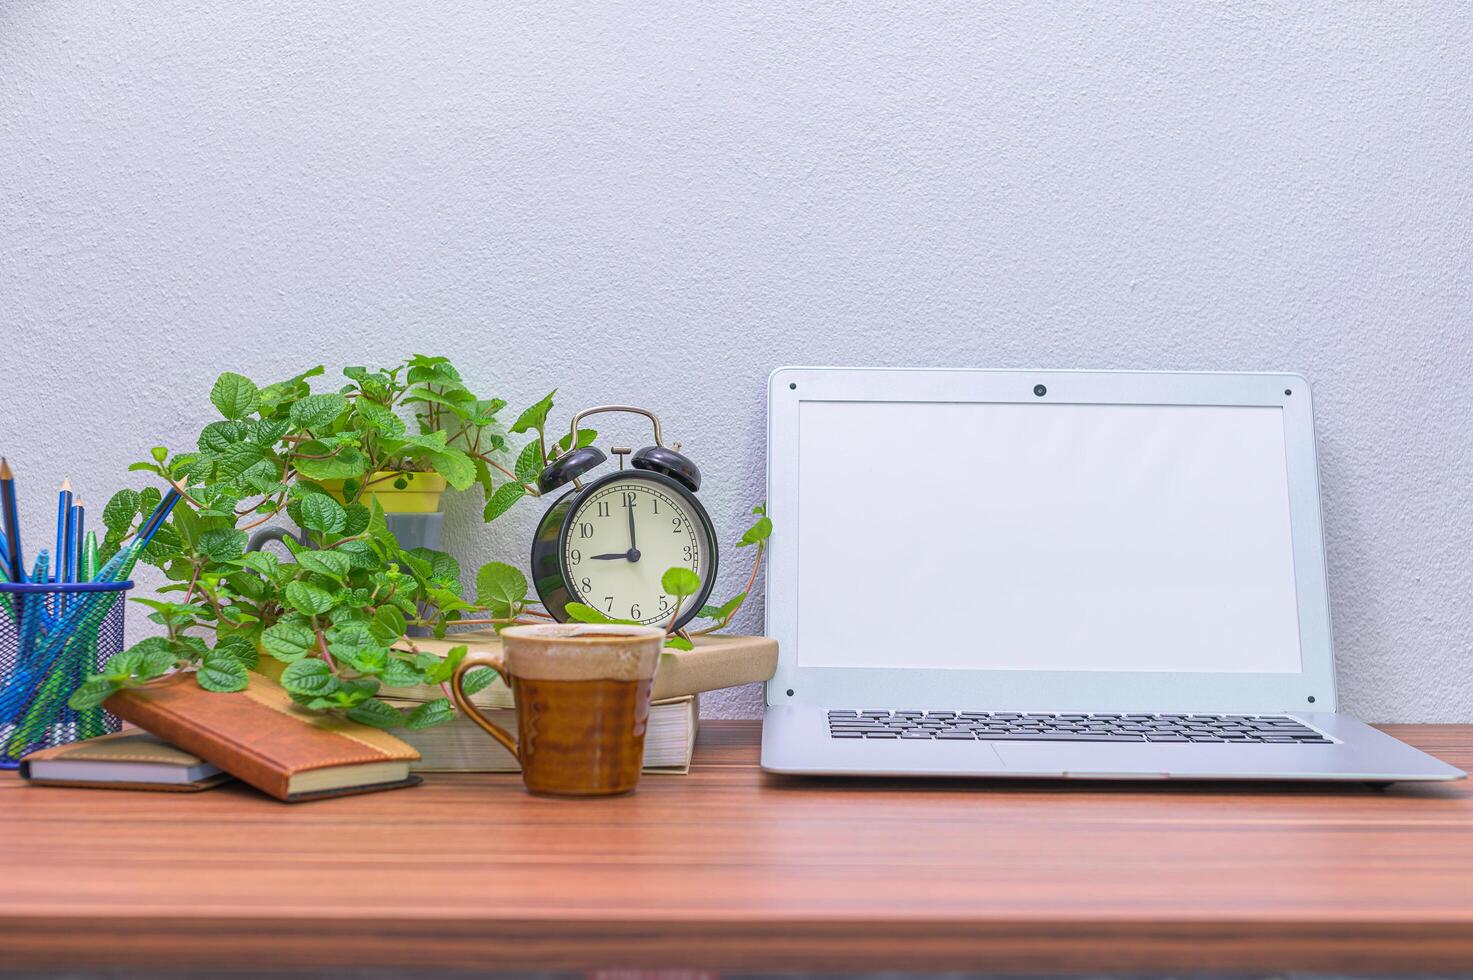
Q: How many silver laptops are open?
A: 1